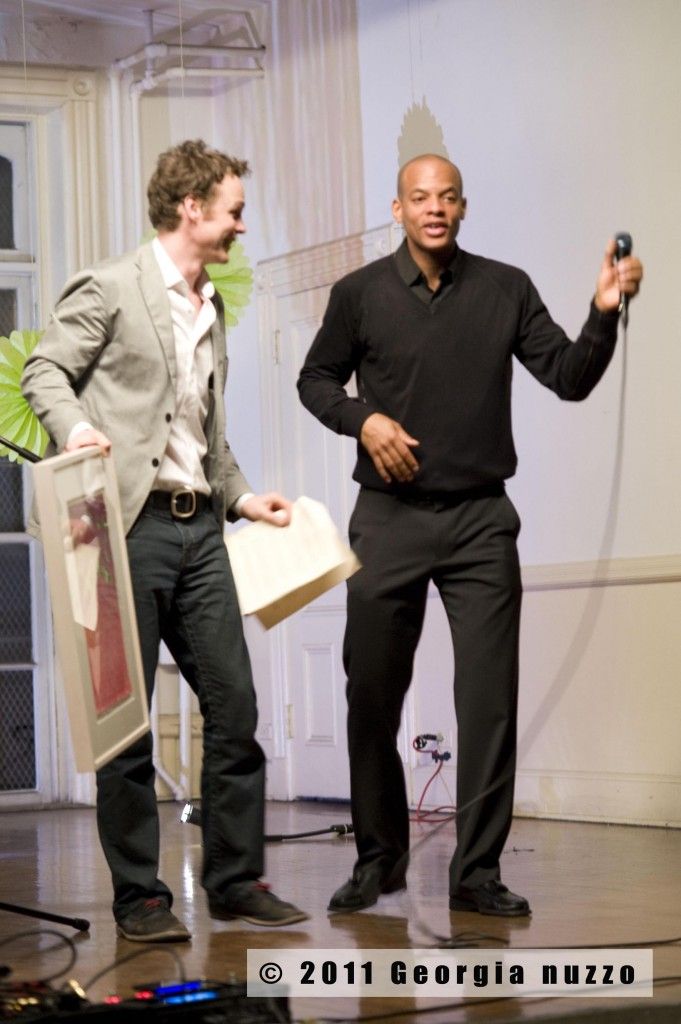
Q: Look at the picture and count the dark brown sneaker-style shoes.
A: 2